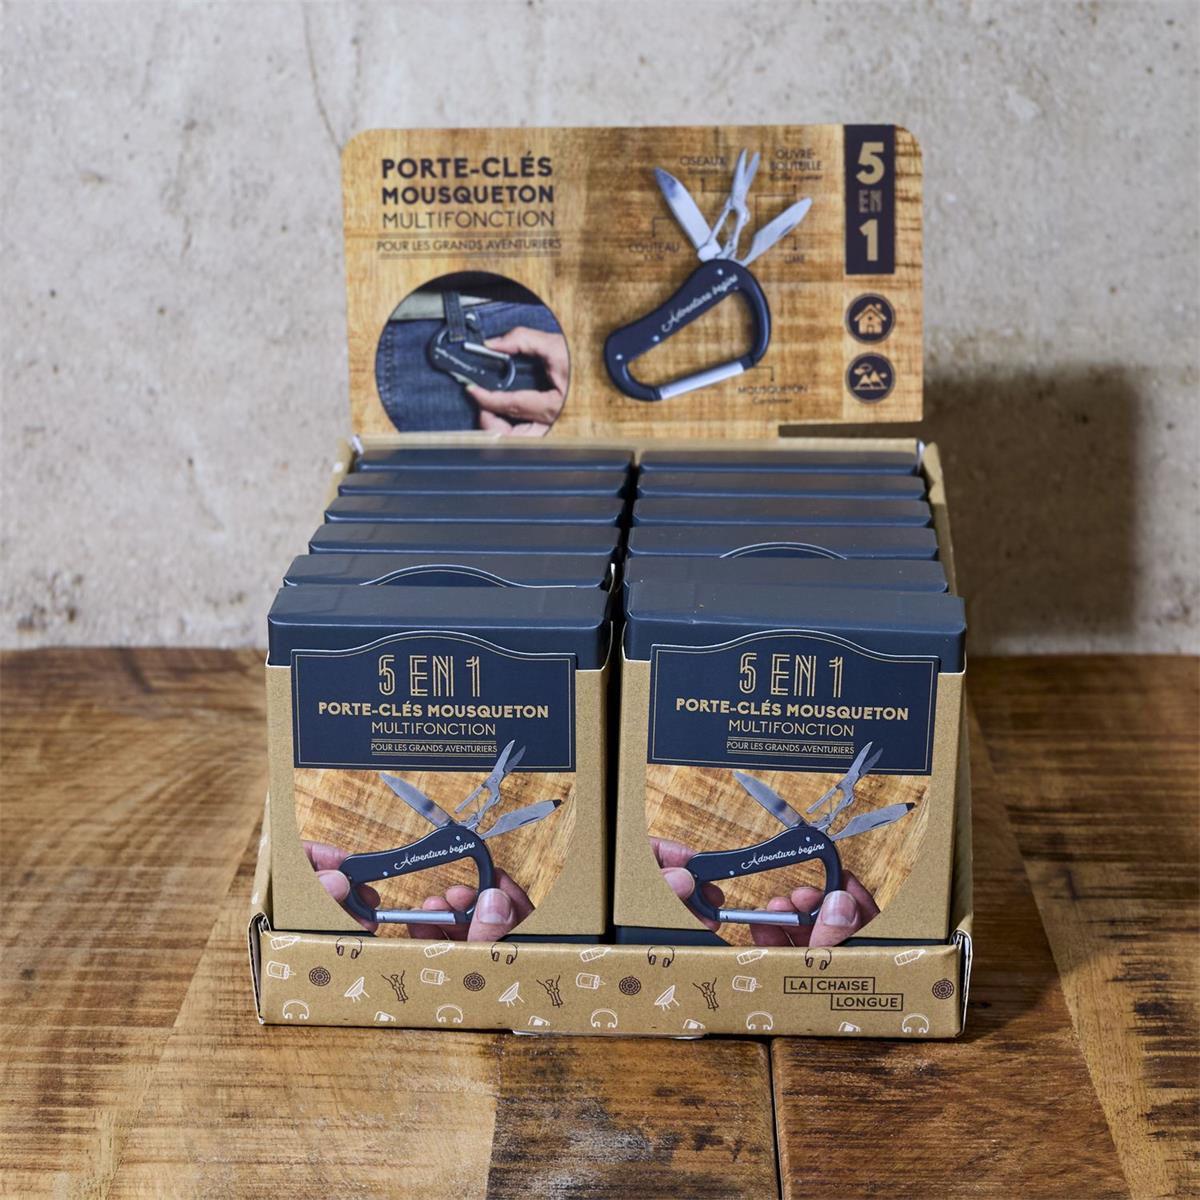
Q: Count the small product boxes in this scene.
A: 12